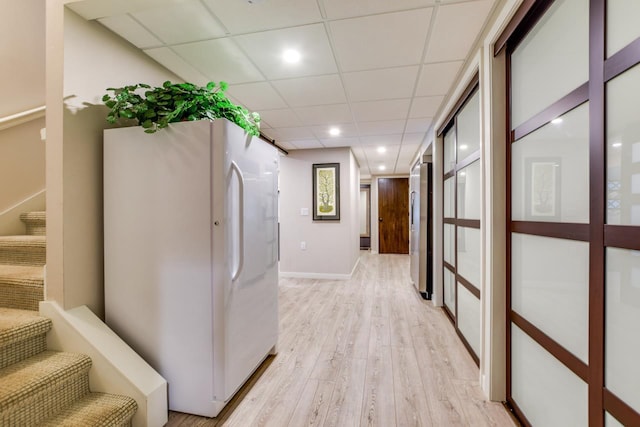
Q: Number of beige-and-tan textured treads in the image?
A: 6